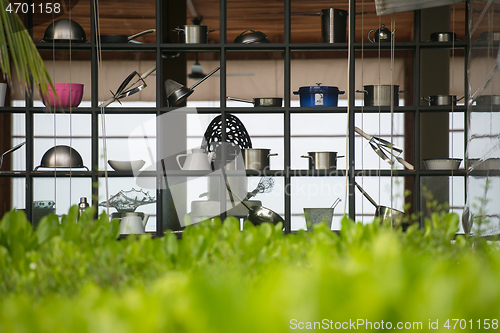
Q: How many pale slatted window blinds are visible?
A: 1